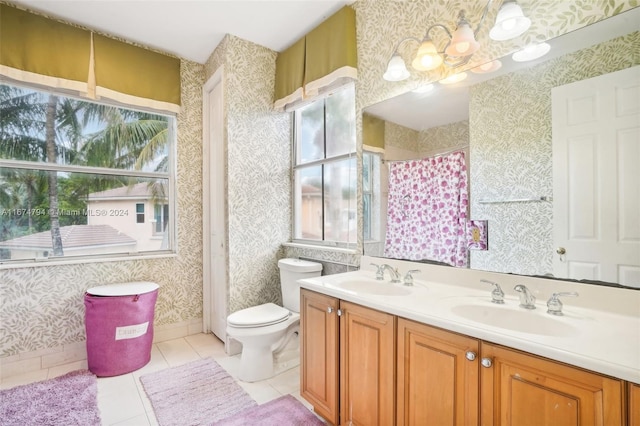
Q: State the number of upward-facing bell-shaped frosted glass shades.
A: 0